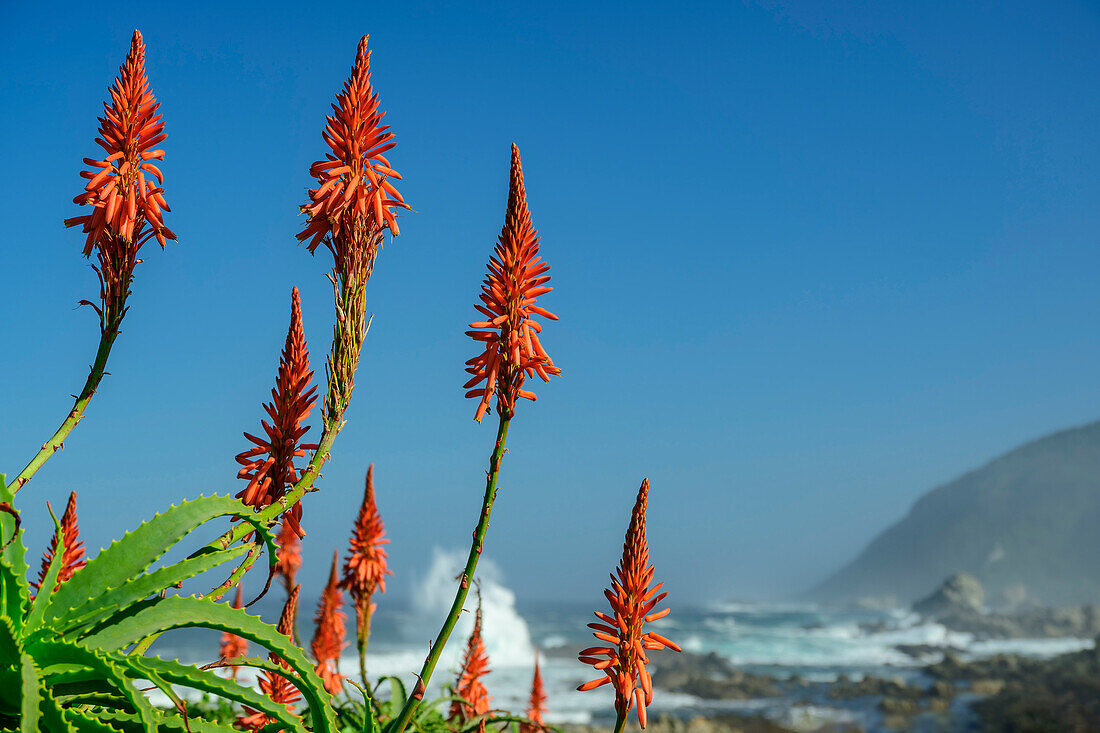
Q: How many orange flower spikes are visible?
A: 13